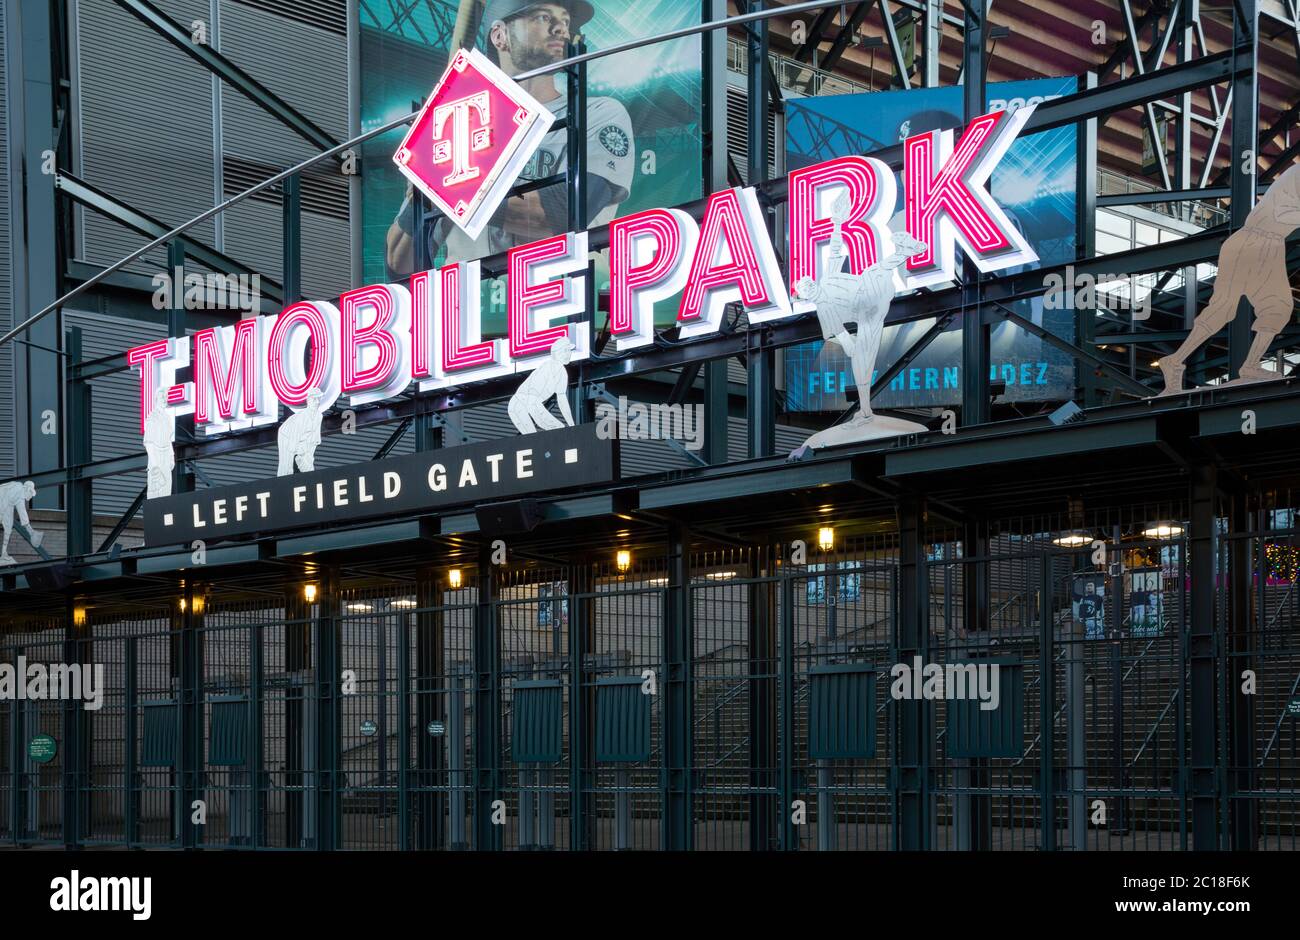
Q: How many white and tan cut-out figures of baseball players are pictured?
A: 6